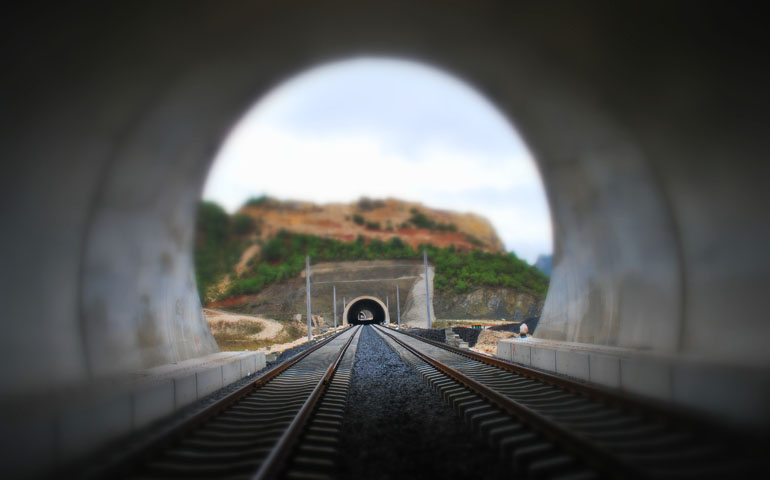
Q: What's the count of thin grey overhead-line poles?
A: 6